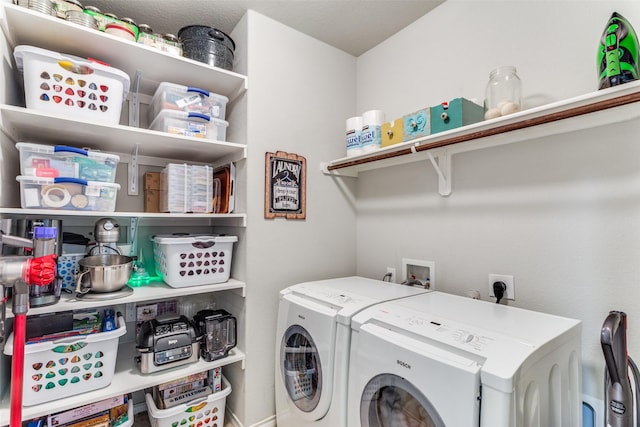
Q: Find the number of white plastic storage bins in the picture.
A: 5